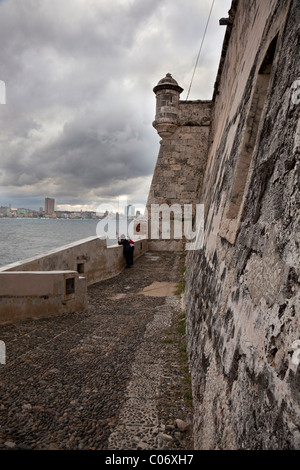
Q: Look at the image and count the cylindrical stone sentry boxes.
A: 1